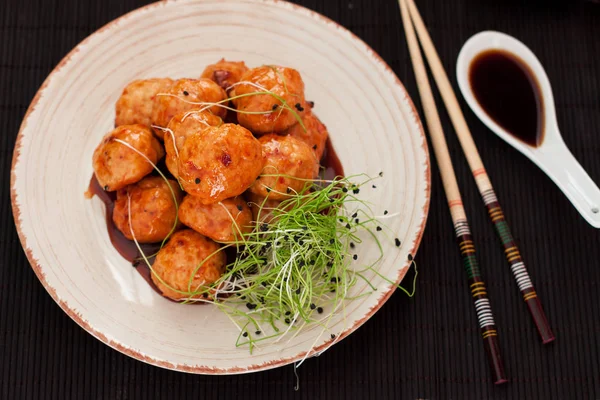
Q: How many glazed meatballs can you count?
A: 13